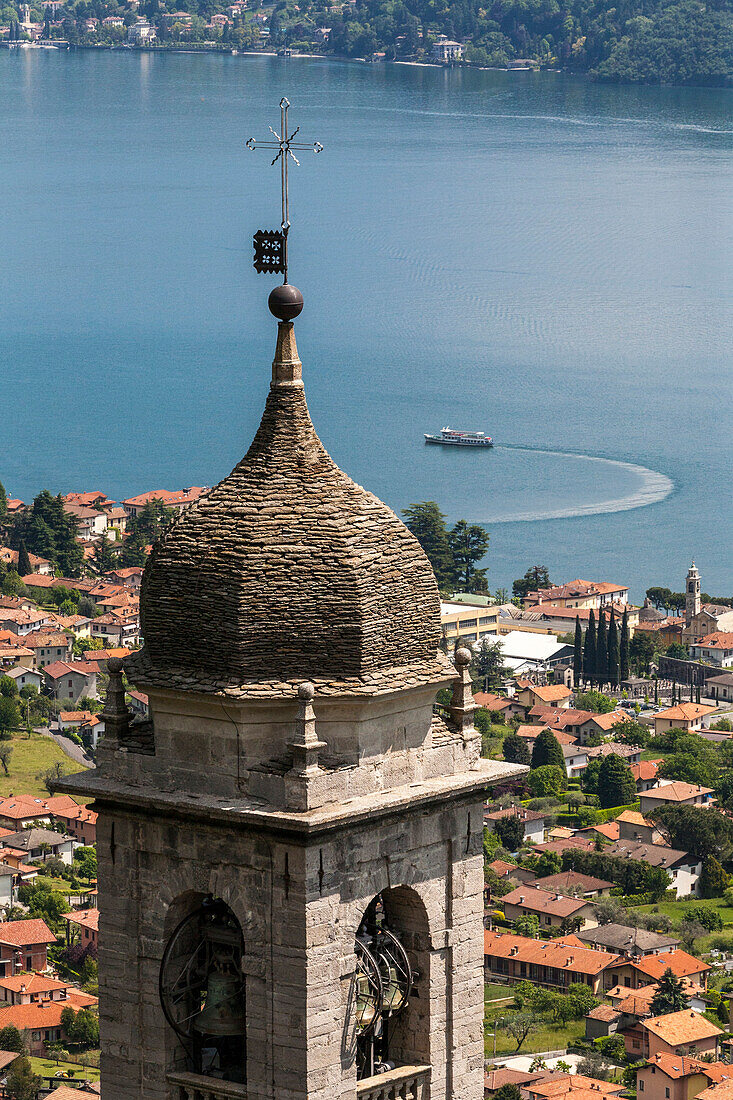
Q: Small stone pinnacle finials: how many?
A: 3